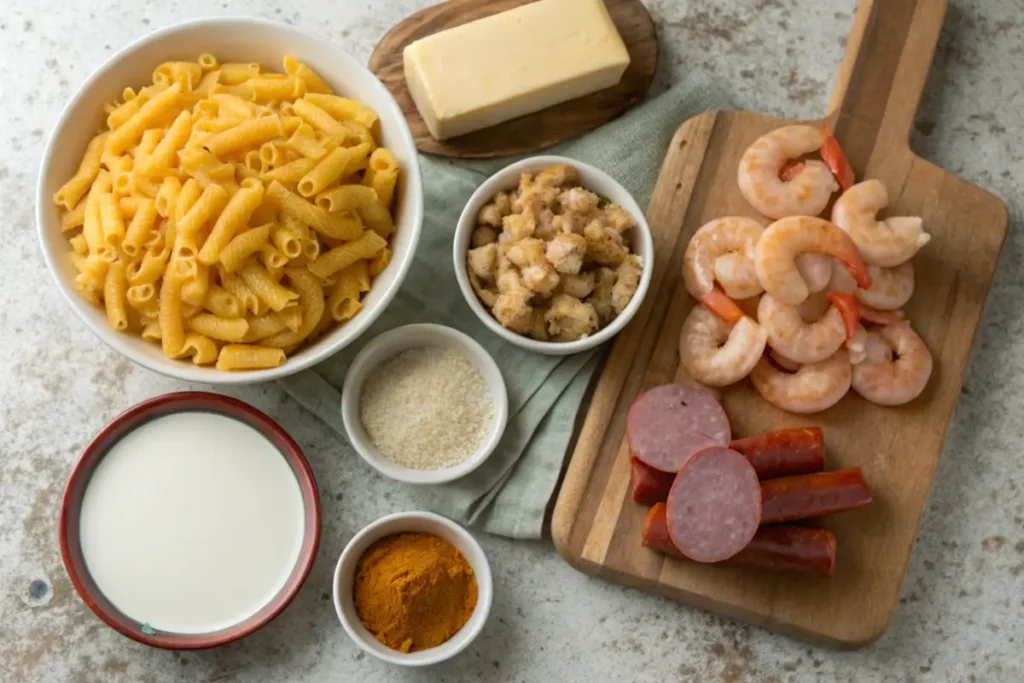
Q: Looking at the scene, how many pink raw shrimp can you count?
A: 9